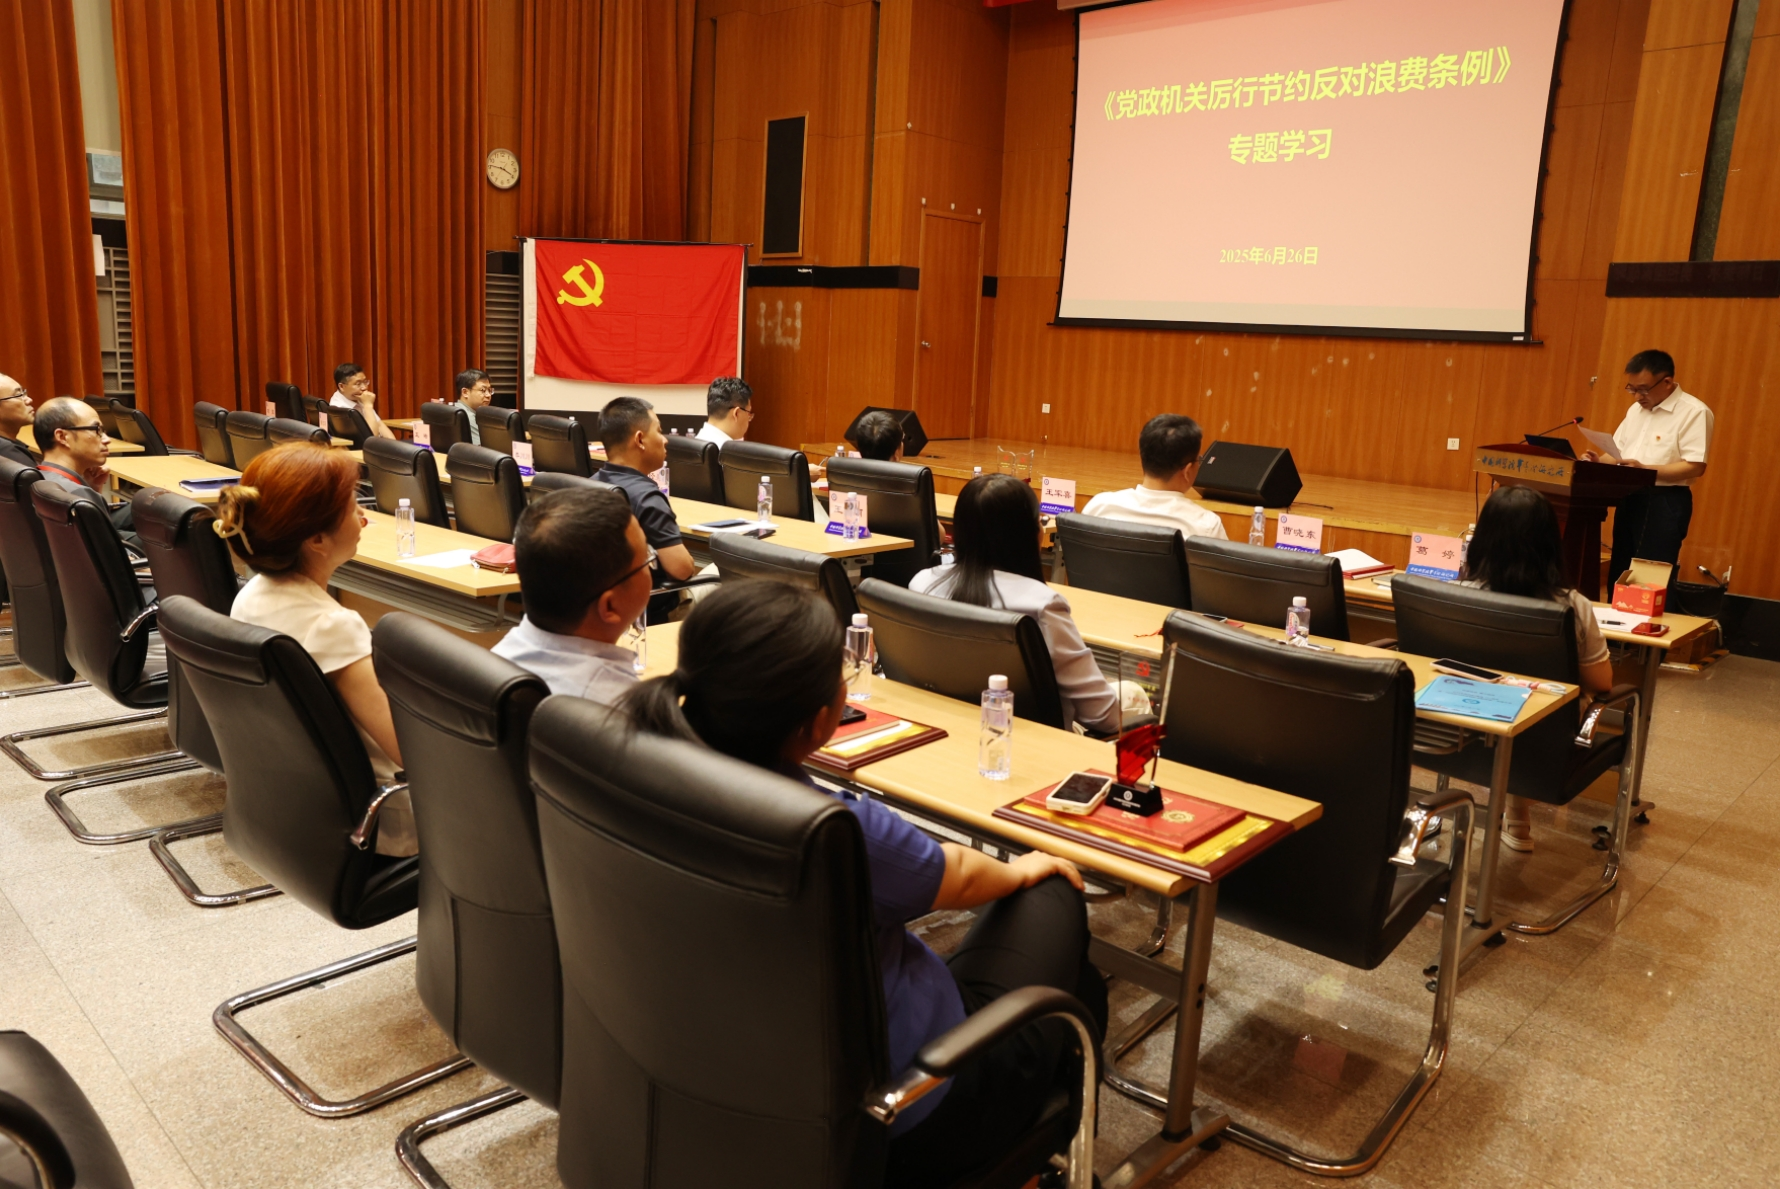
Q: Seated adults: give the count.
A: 13